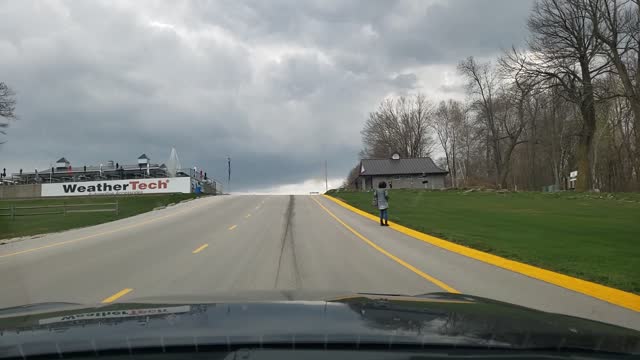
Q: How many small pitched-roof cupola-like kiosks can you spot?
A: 2